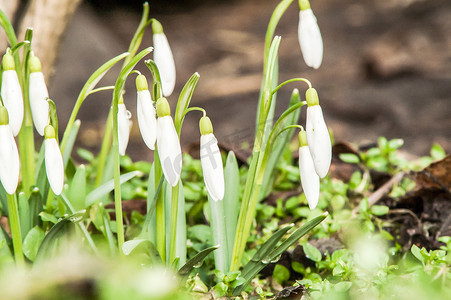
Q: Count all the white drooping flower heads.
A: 12